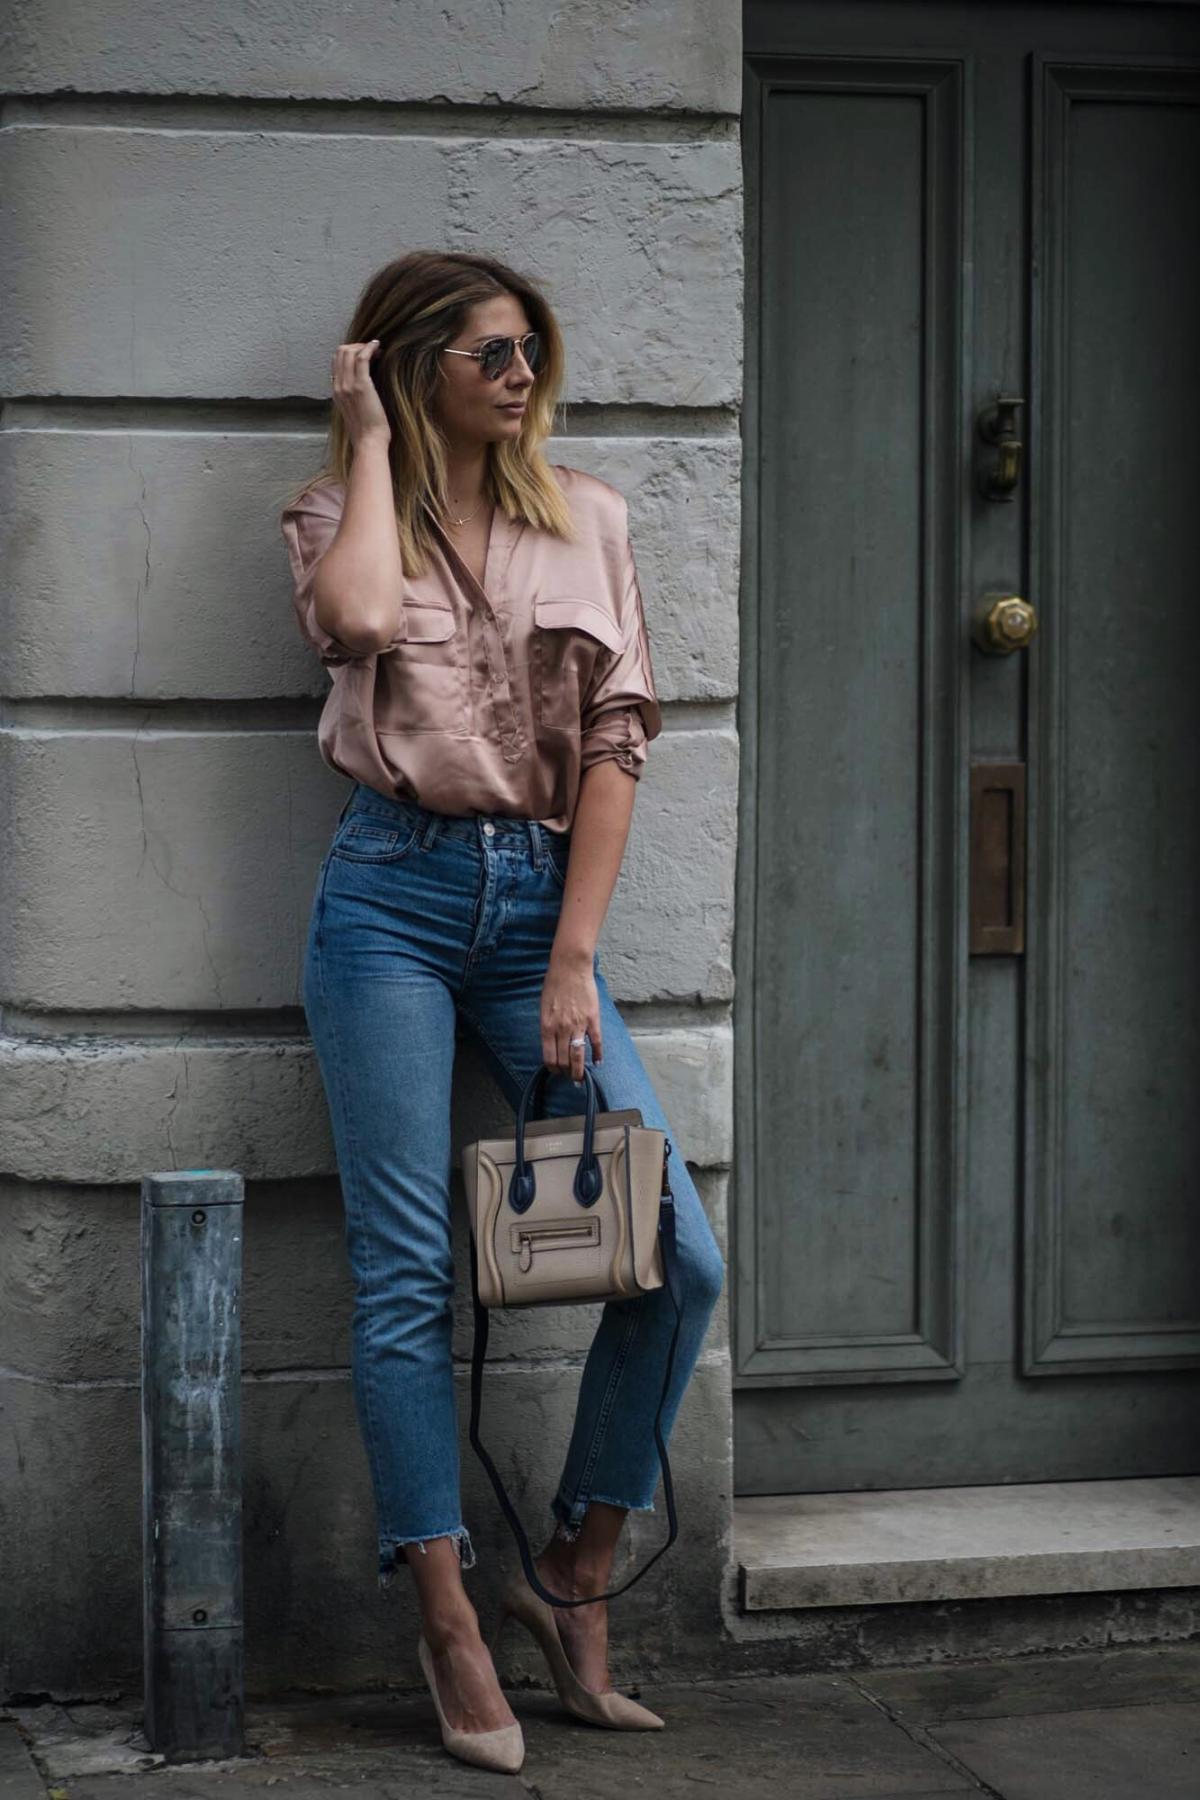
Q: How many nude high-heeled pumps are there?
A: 2